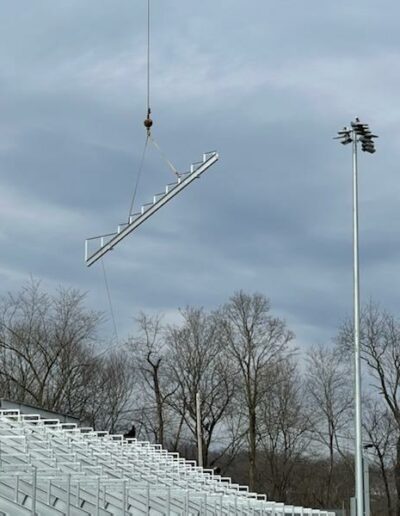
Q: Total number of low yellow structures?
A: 0